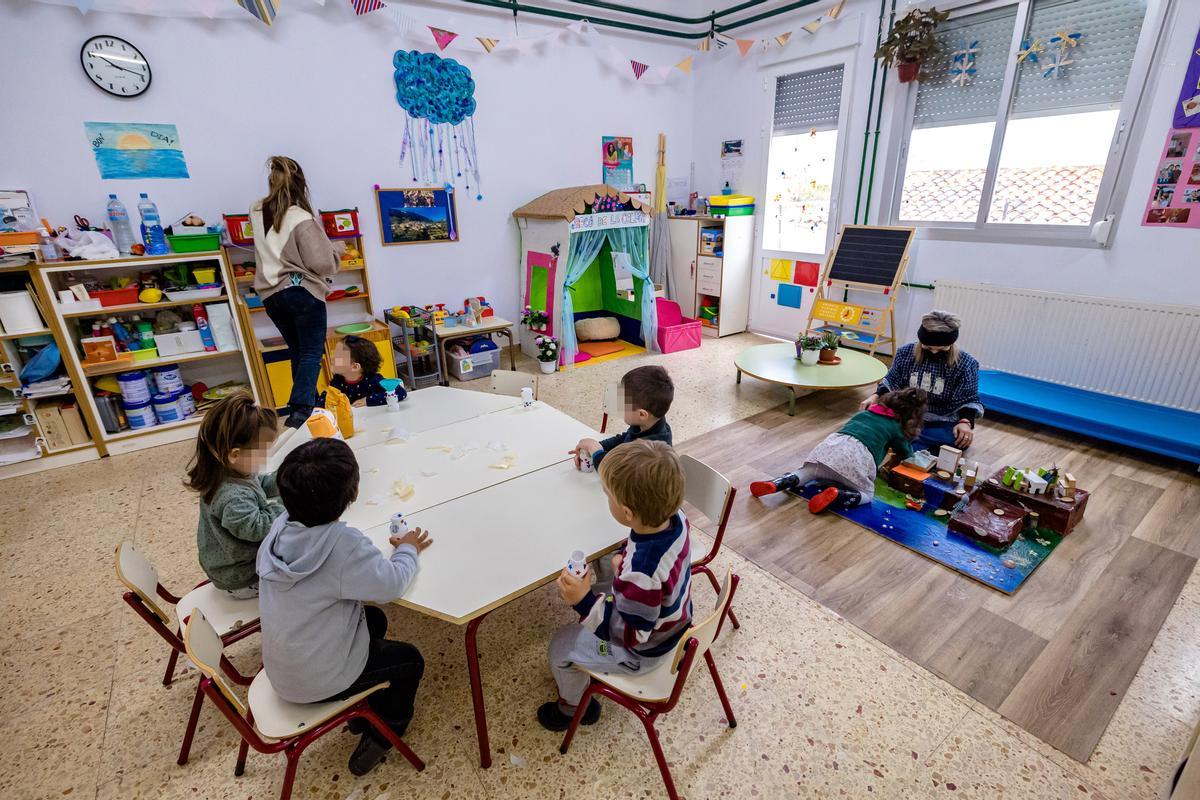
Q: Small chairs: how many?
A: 6